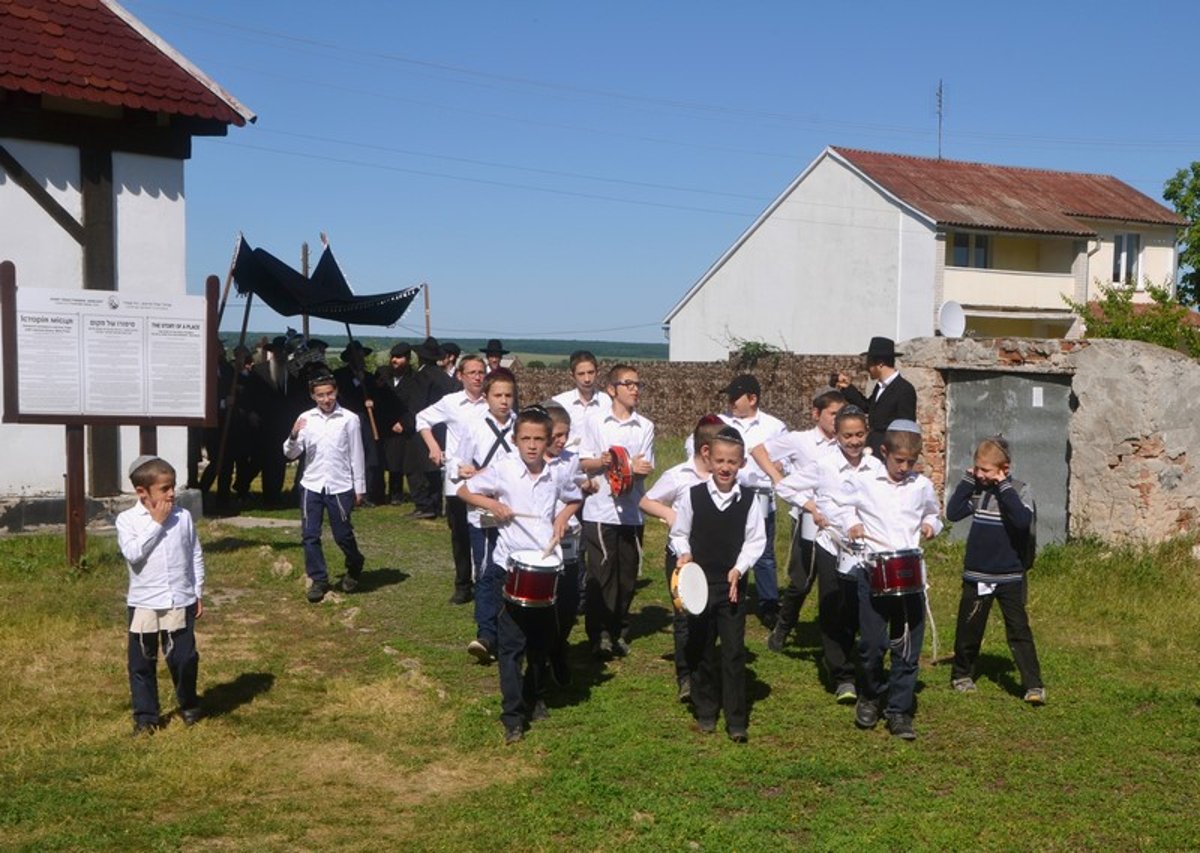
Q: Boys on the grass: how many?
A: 15